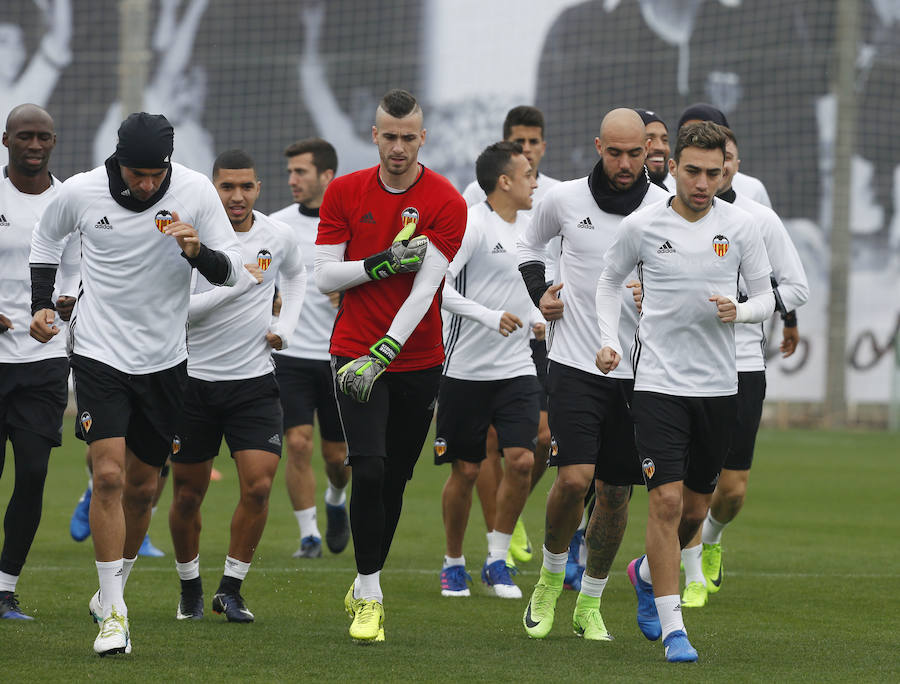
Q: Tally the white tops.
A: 11